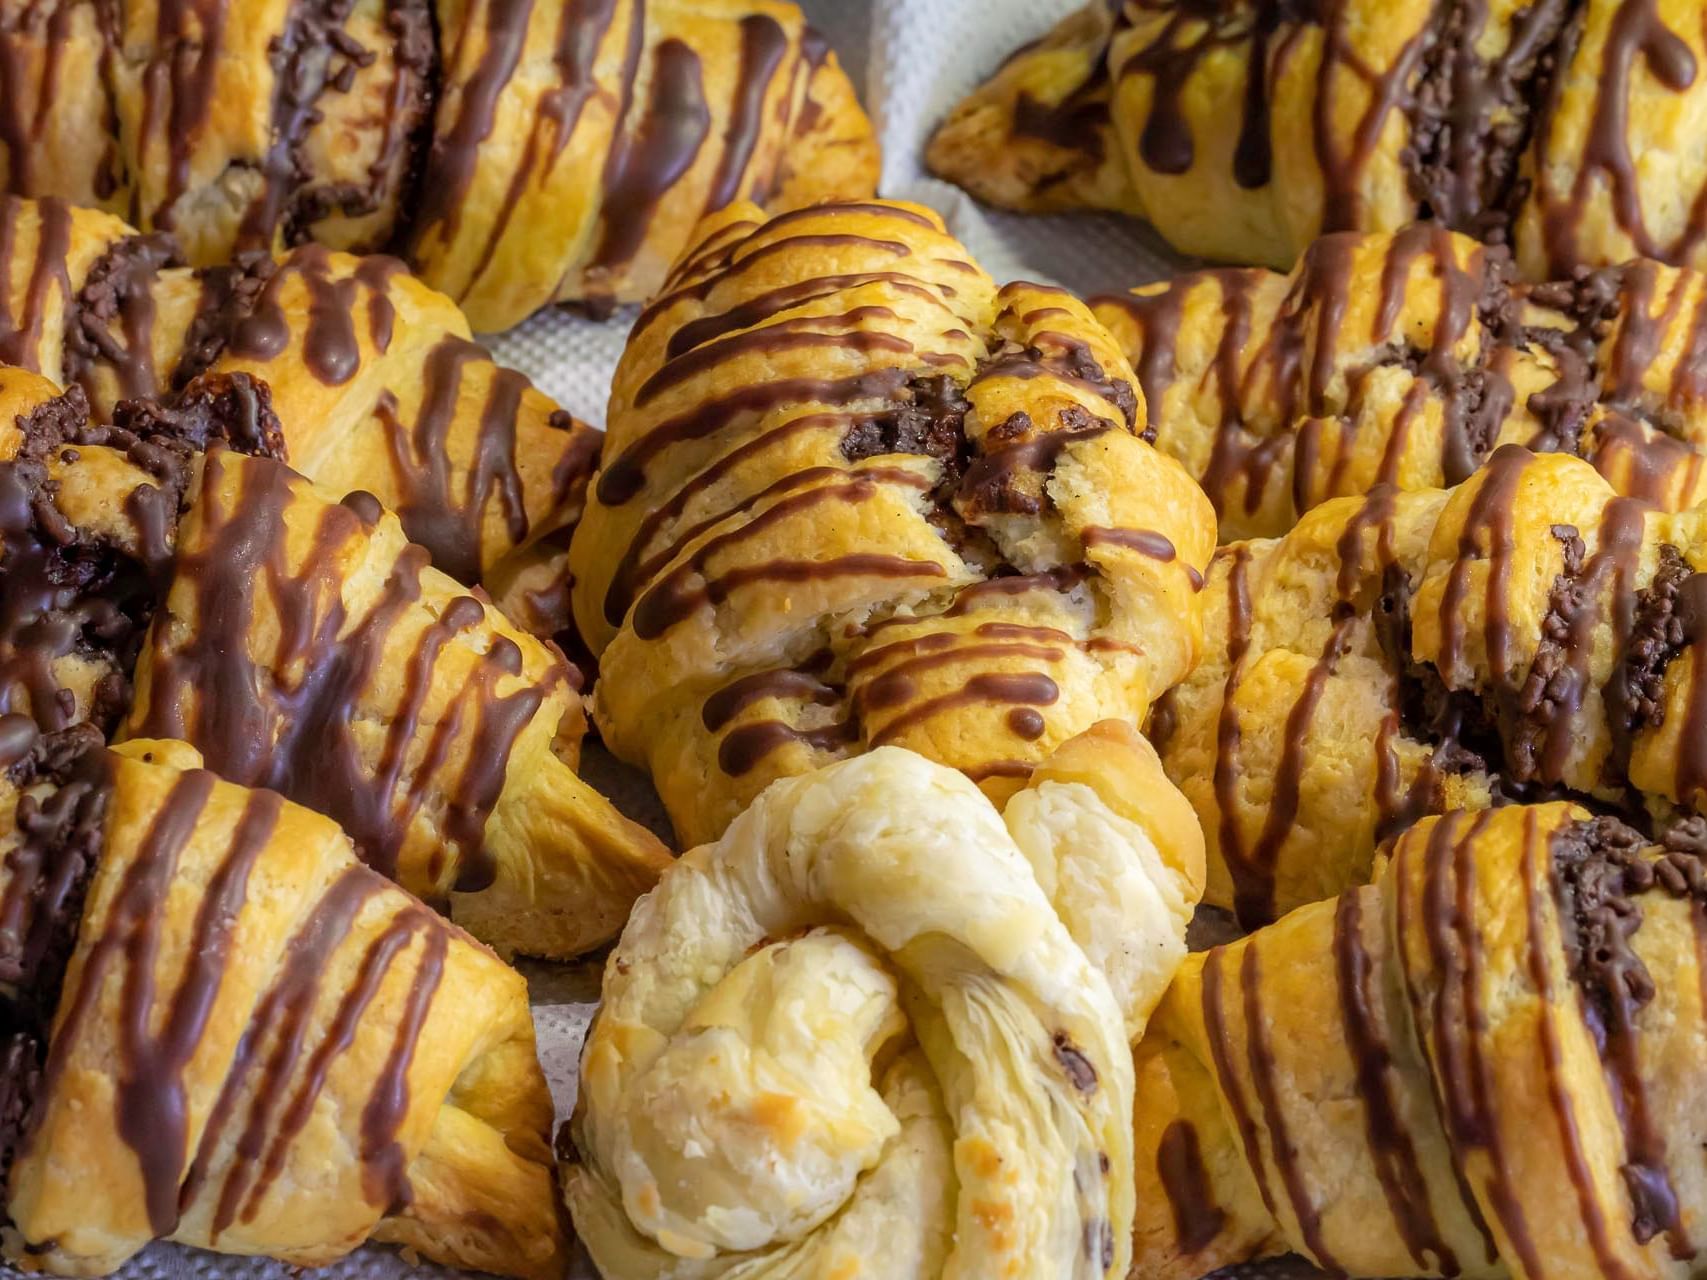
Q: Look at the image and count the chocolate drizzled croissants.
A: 9